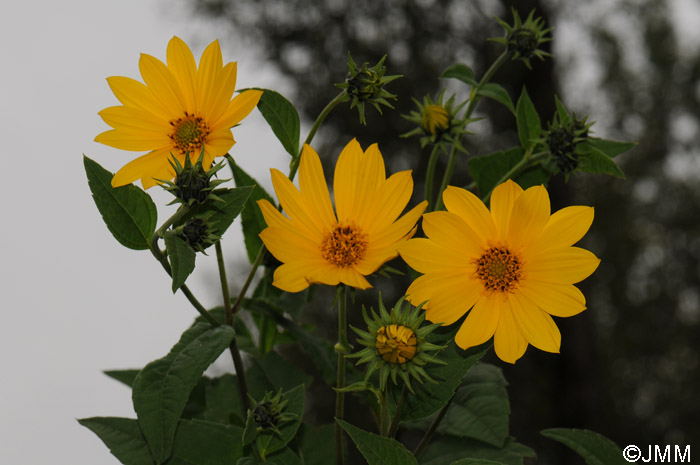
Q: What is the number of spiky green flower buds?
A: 8